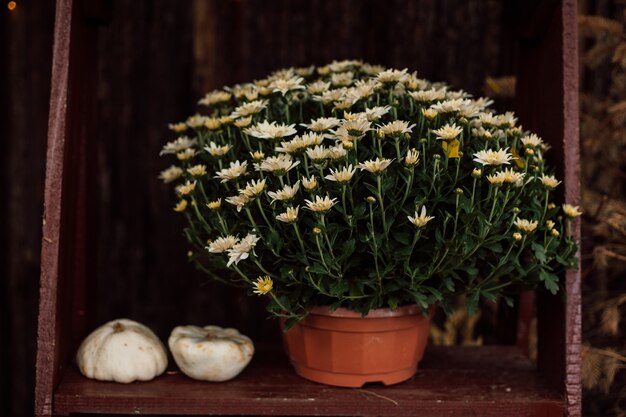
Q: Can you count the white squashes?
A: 2